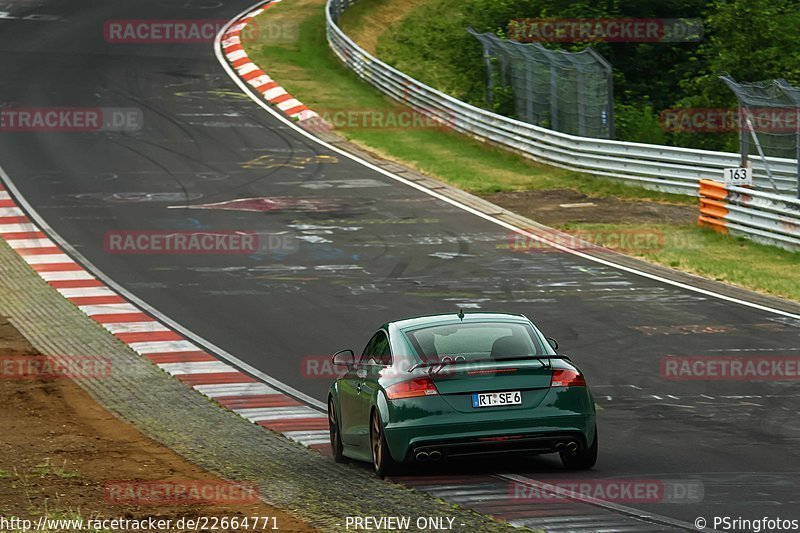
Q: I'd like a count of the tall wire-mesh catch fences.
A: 2